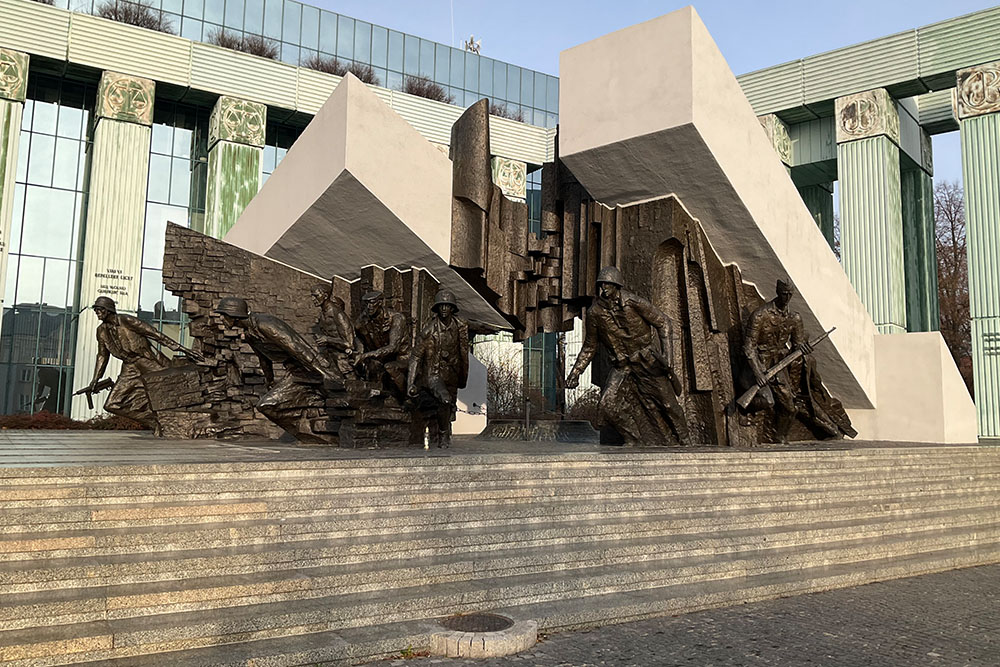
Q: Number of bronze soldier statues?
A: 7